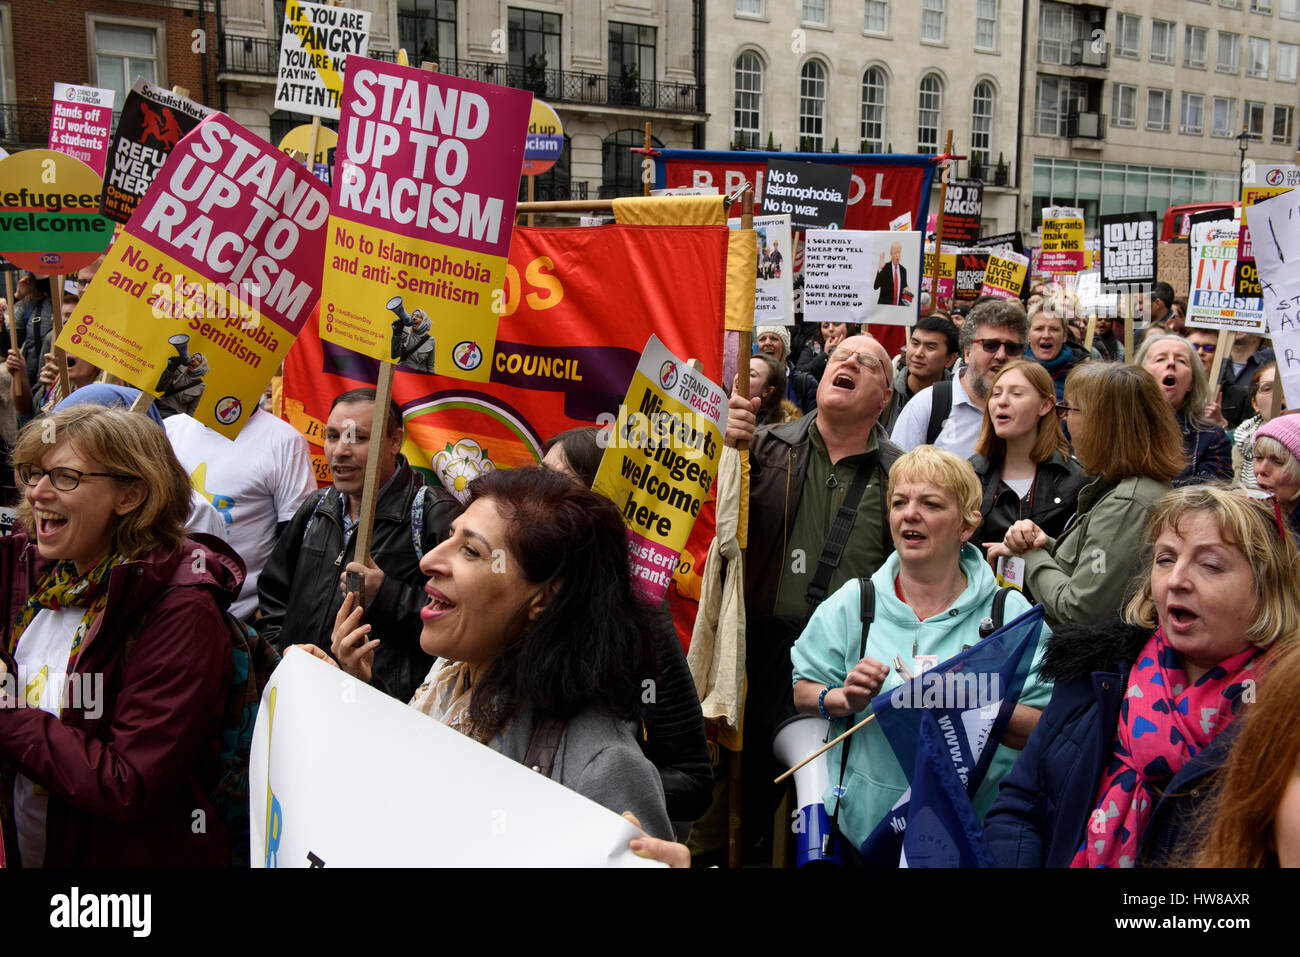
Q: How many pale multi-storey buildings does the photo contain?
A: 3